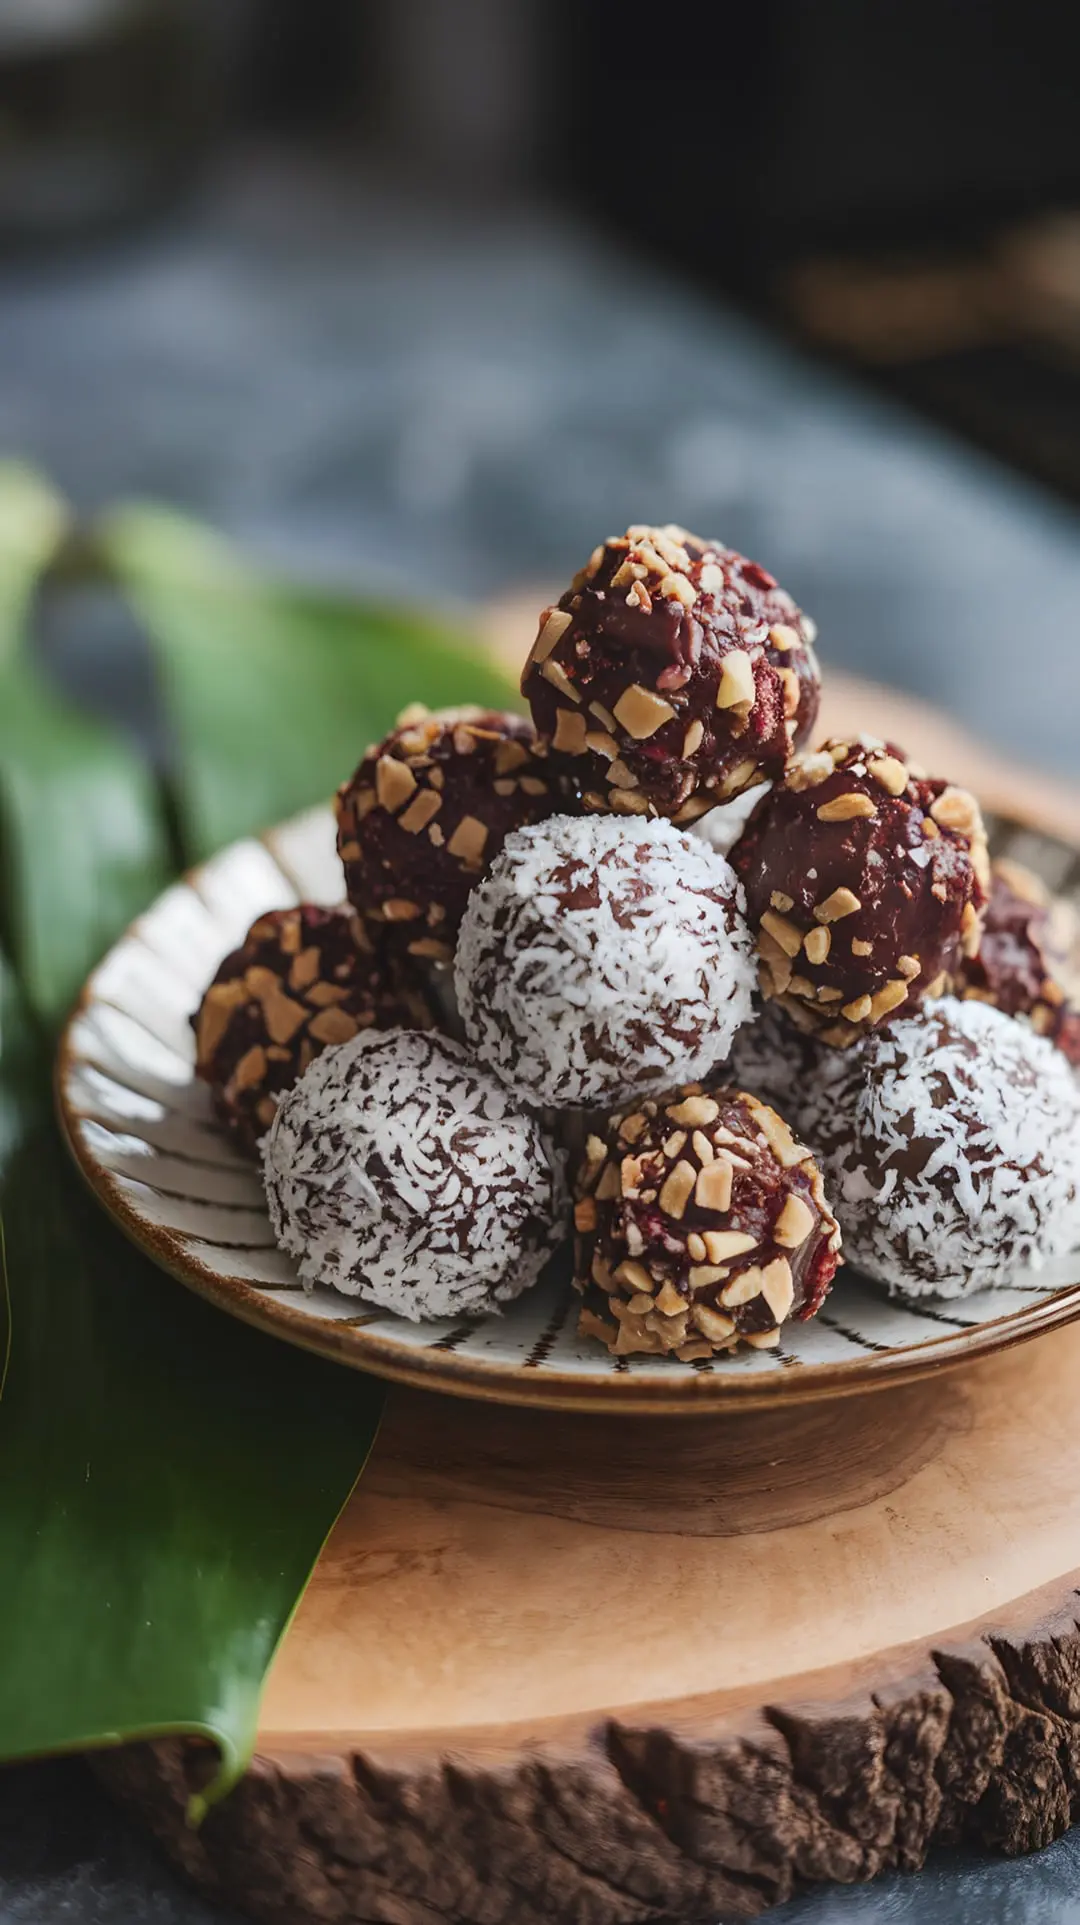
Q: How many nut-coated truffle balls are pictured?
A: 6